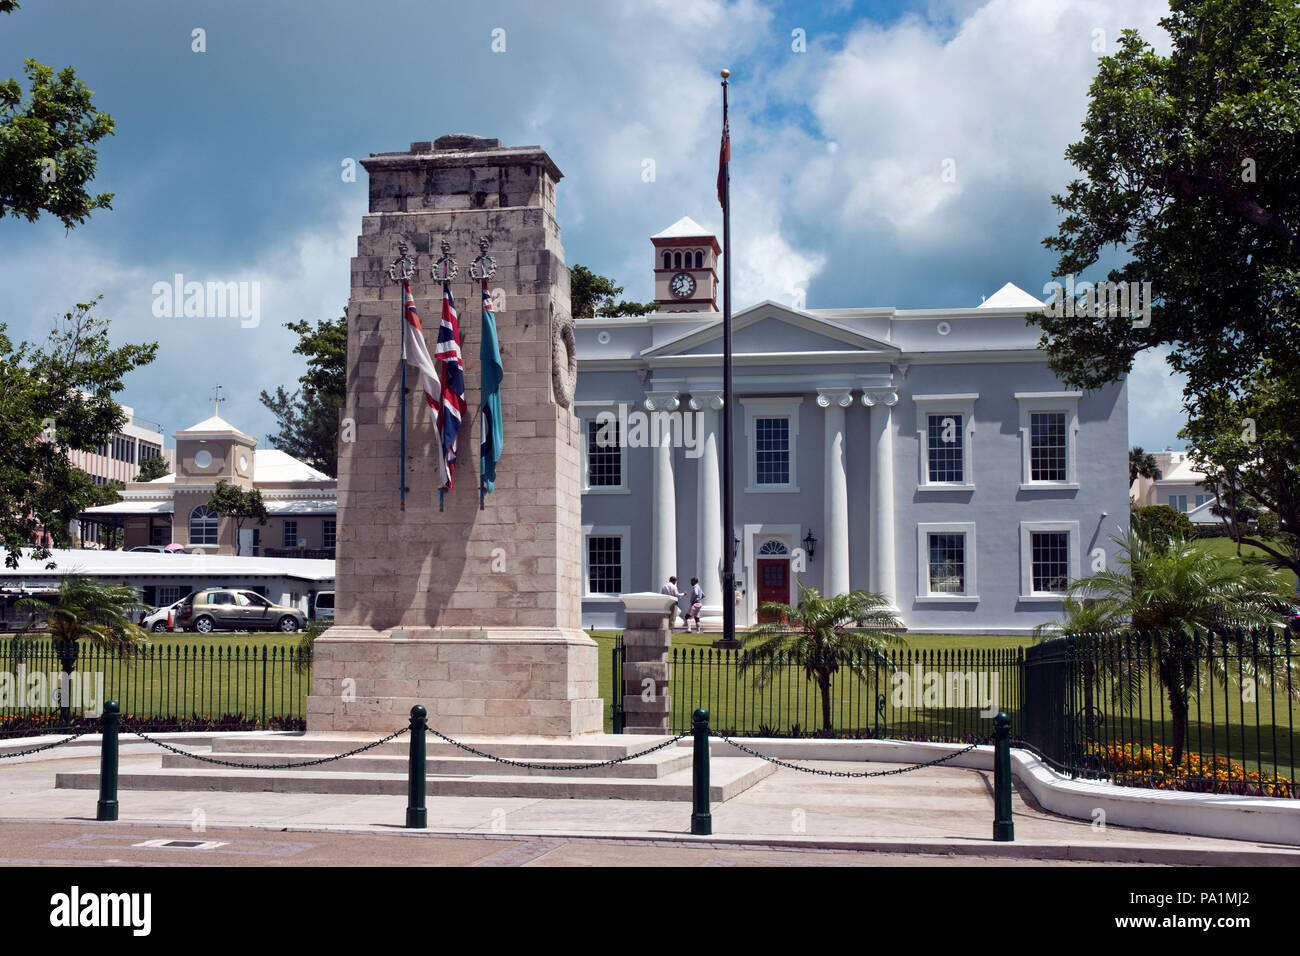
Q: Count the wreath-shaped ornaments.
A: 4